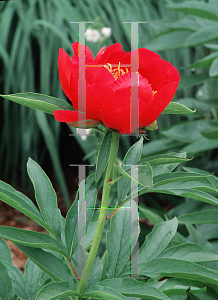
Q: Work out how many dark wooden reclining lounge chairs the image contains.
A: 0